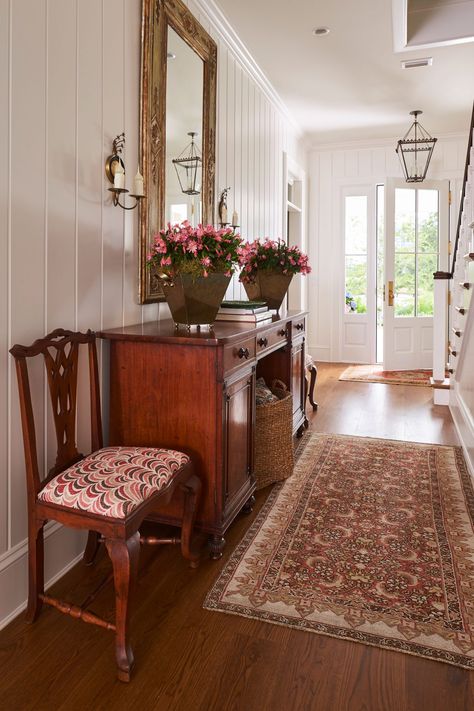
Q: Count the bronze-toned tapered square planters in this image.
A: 2